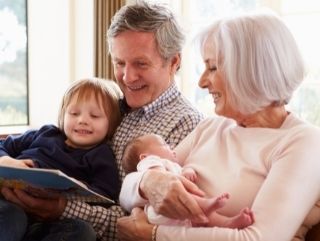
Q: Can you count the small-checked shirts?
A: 1